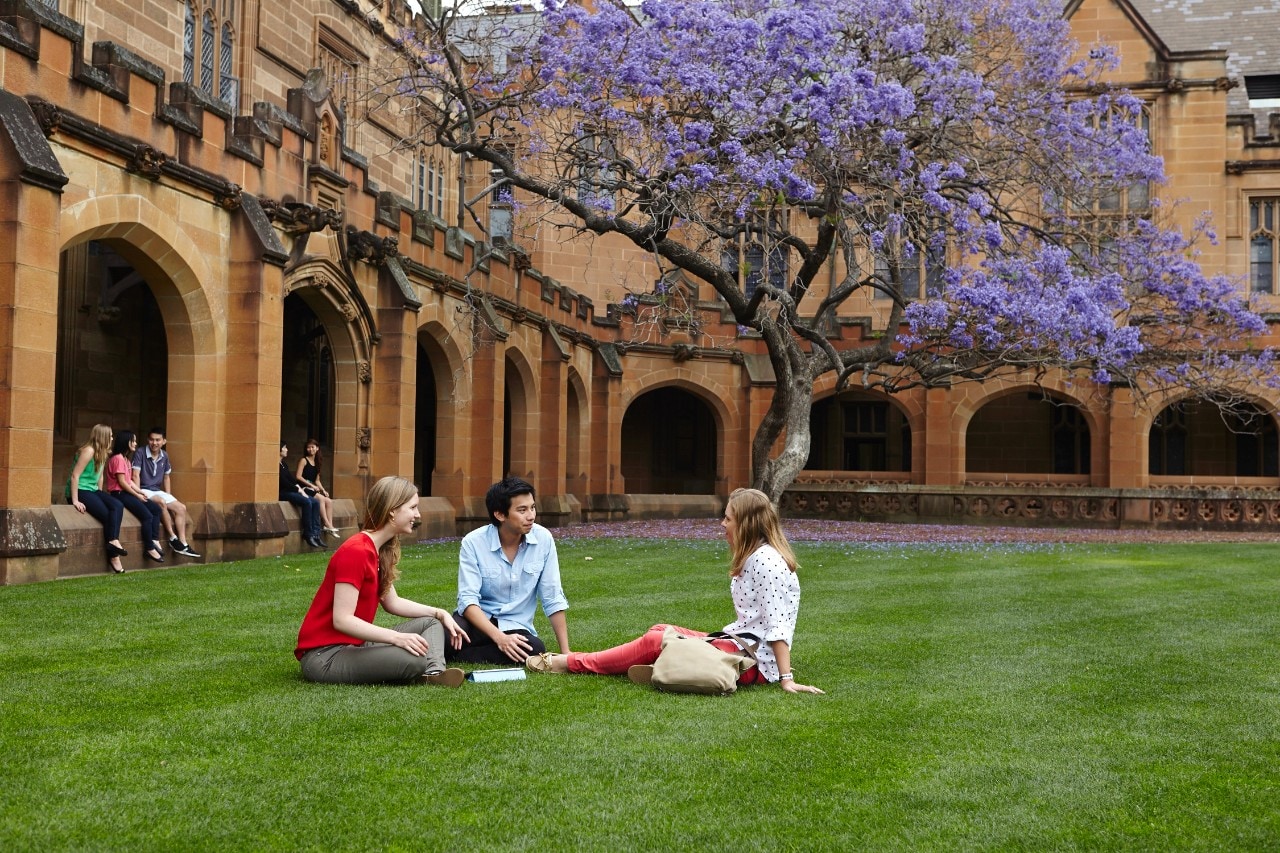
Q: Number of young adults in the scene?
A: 8